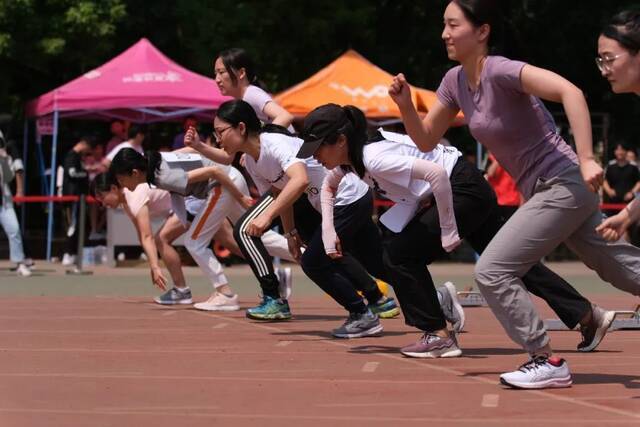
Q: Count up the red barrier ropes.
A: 1